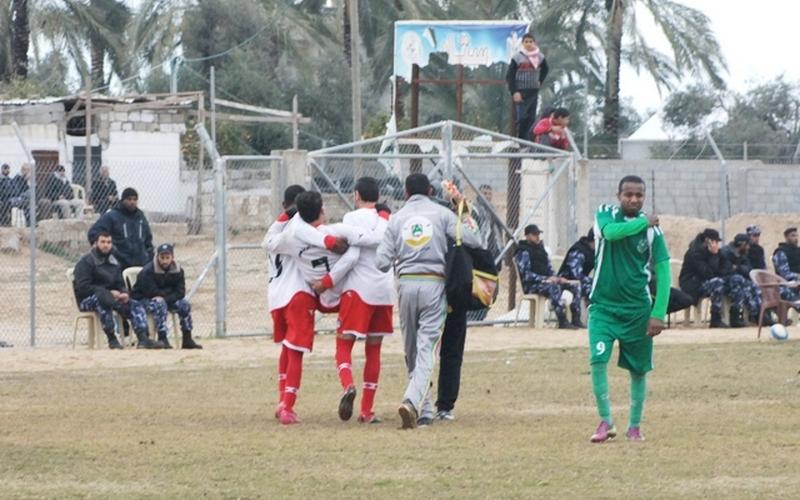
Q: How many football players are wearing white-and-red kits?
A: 3